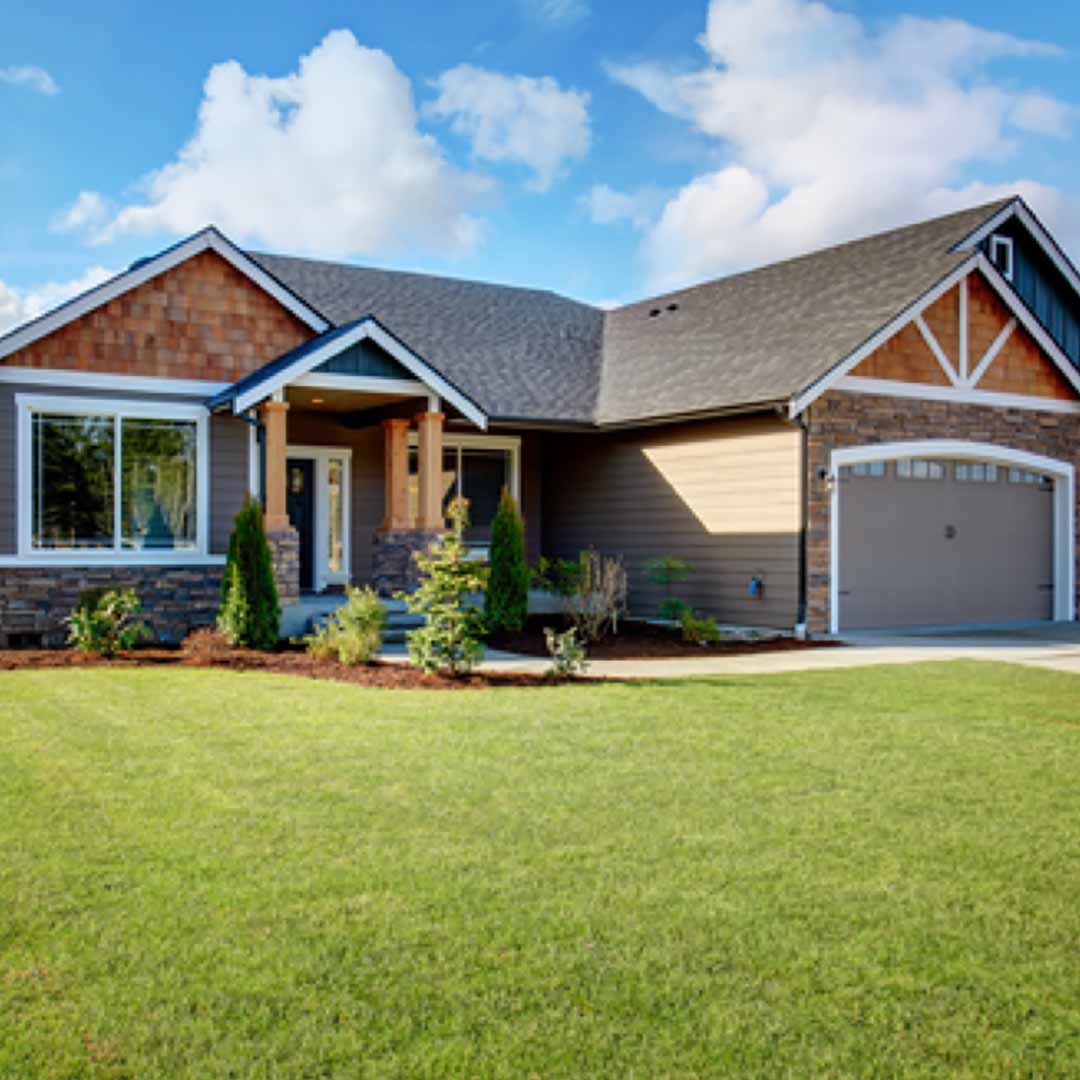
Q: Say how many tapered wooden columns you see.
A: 3